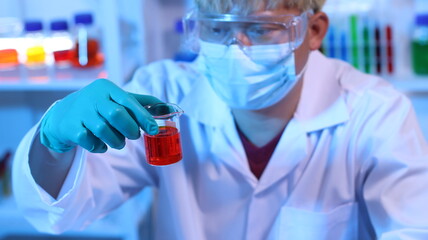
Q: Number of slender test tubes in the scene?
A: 6